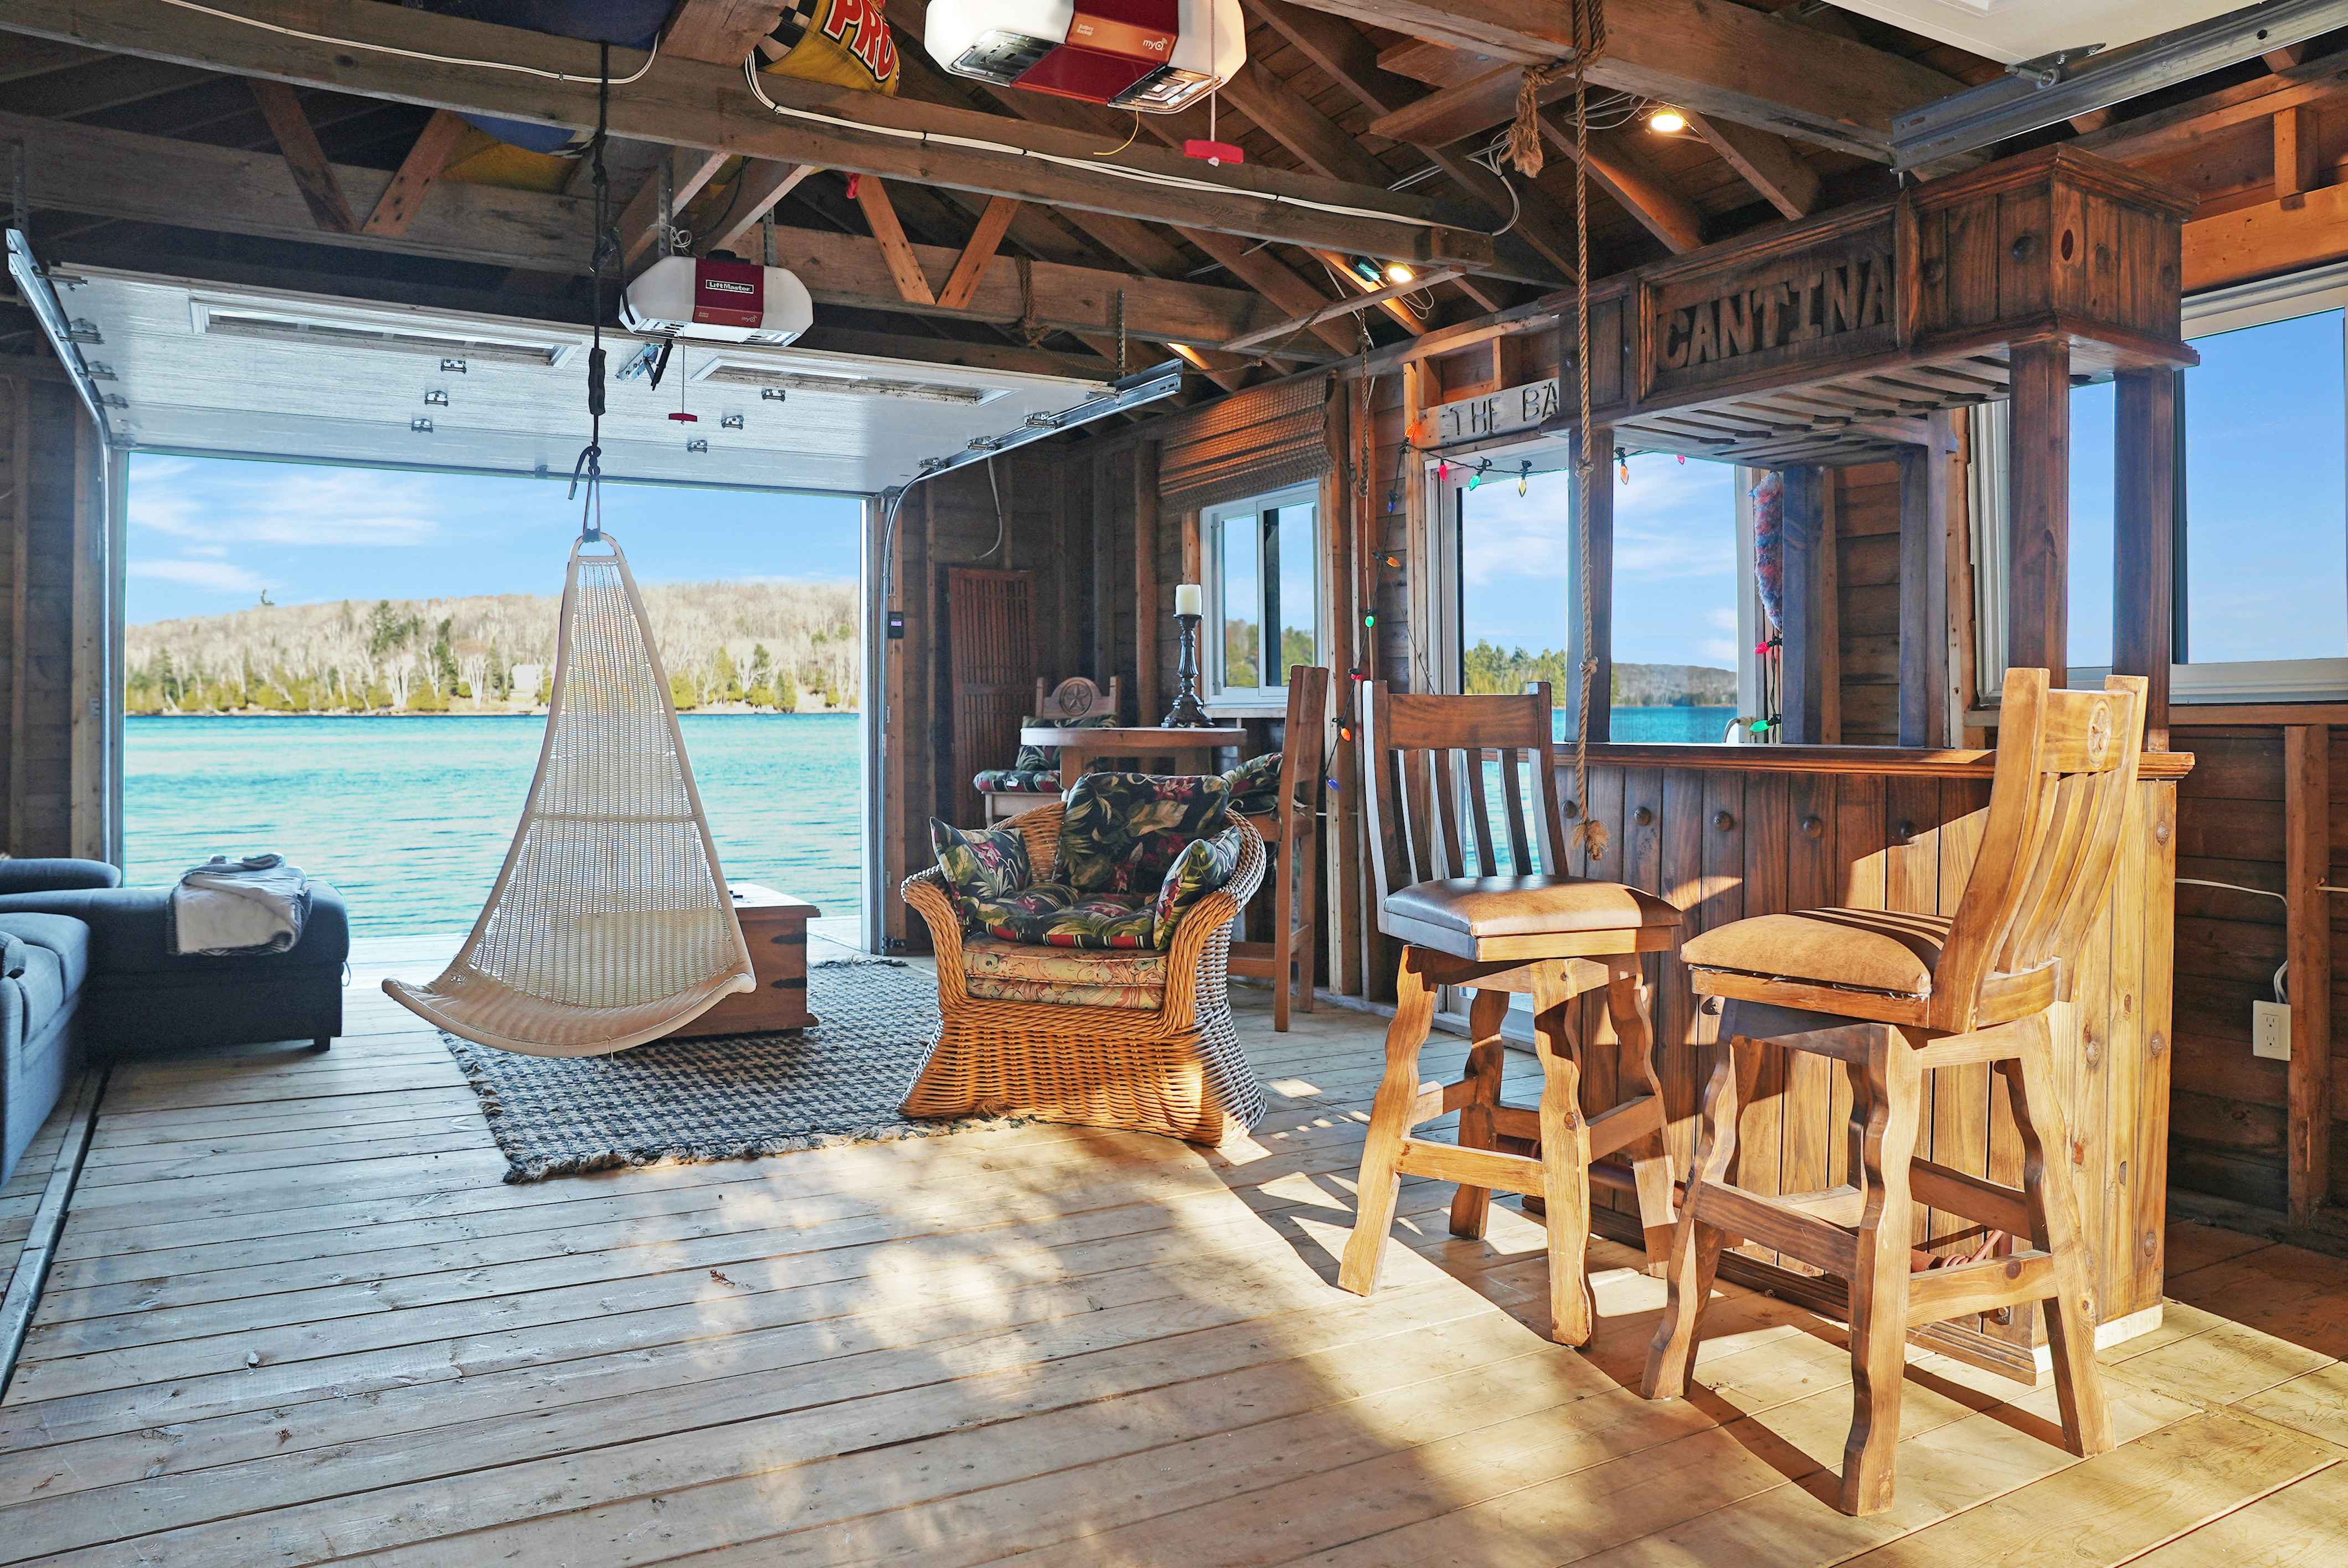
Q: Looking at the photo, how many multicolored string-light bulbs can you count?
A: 14